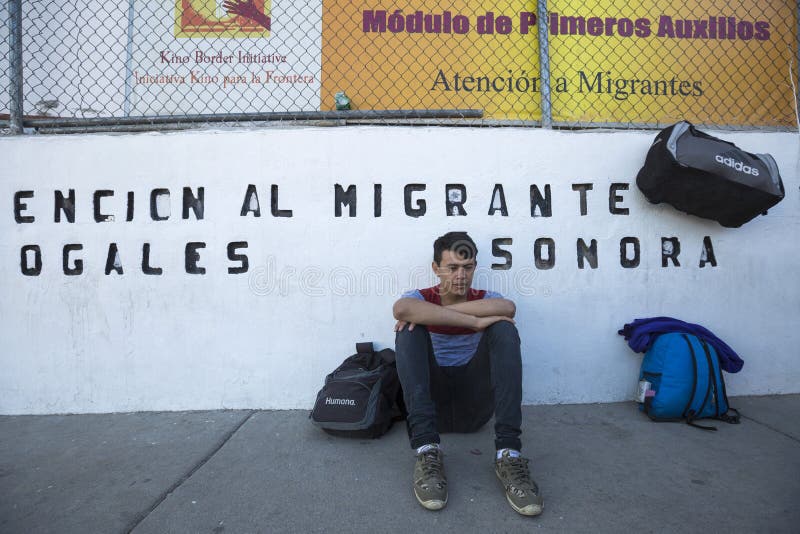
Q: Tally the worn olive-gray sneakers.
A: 2